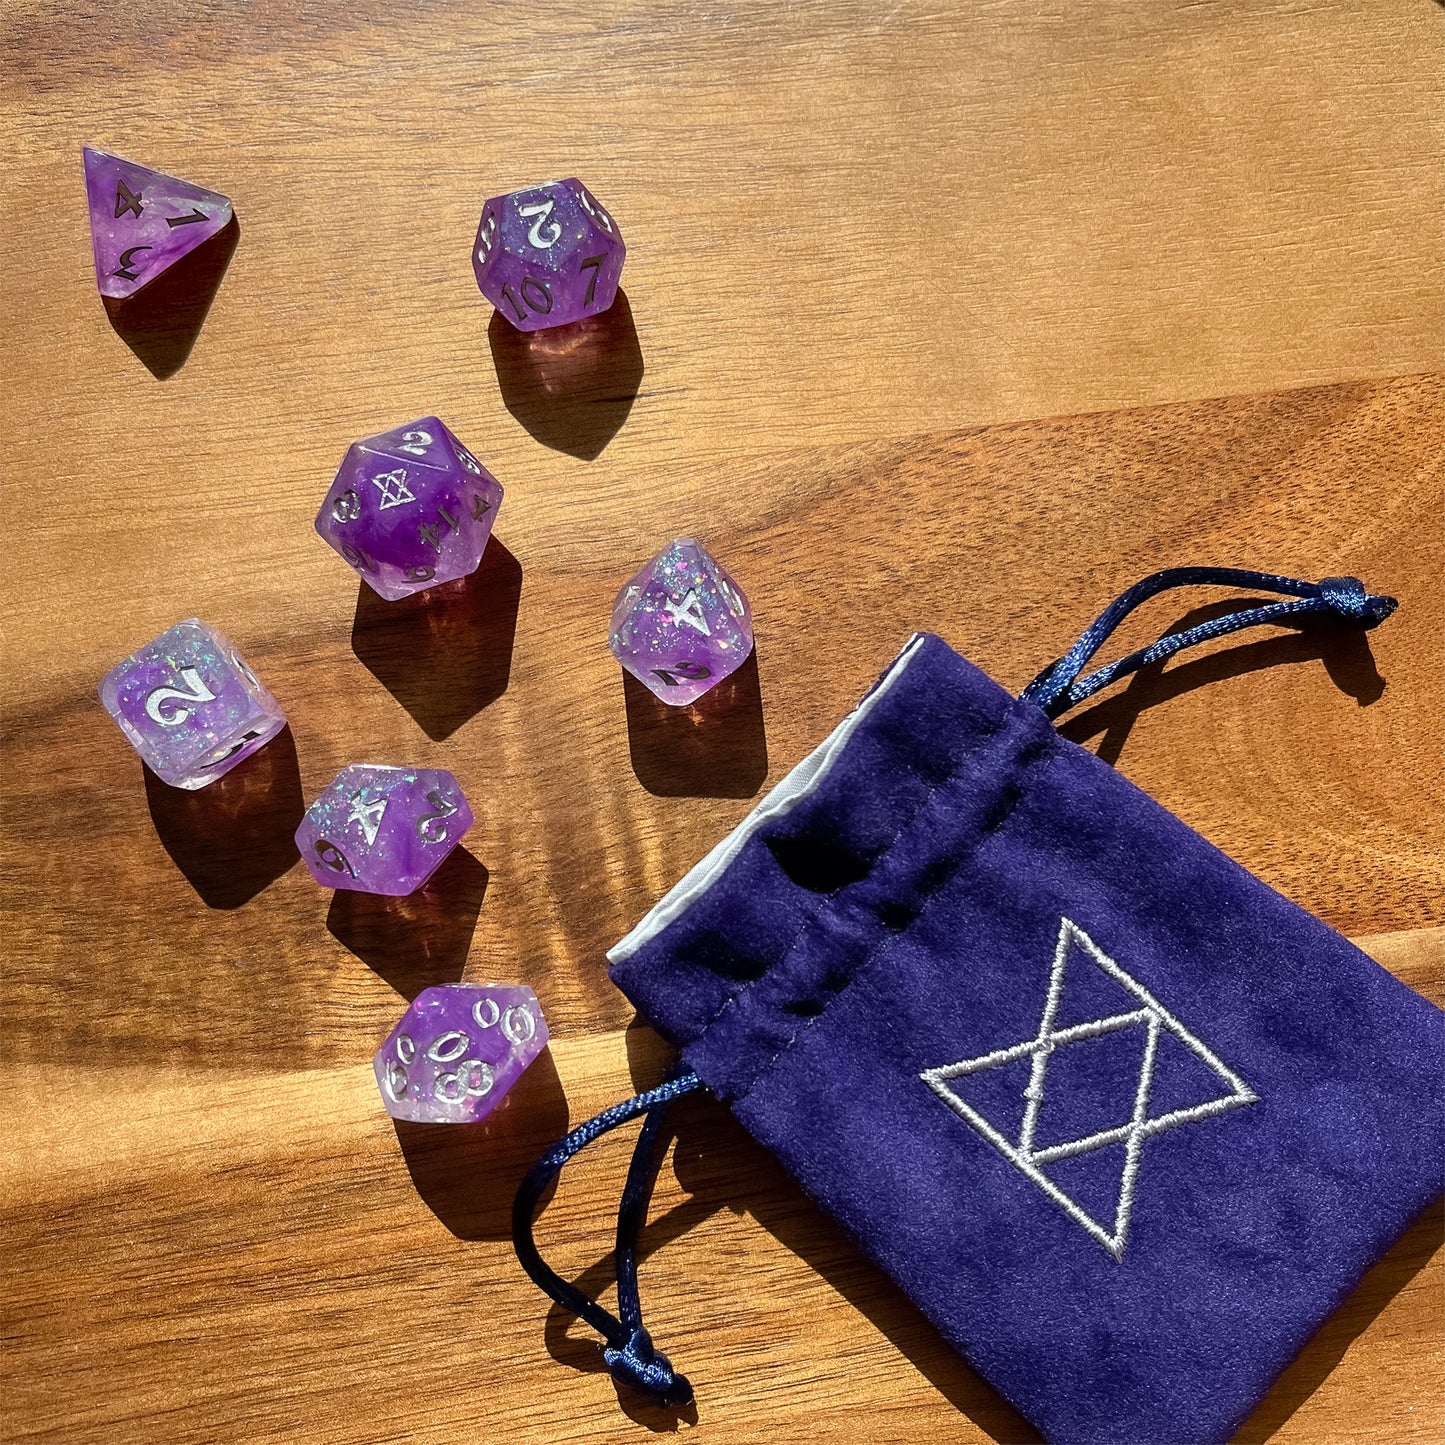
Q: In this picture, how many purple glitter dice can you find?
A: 7